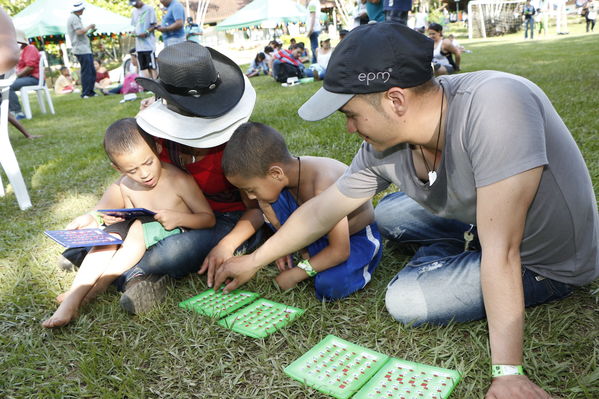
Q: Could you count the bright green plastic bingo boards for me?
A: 4